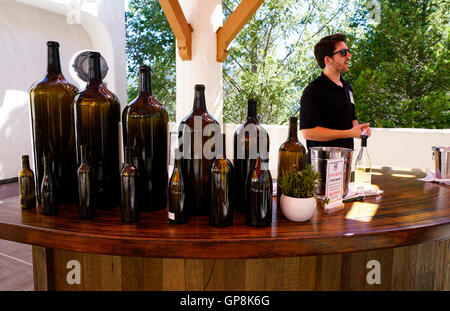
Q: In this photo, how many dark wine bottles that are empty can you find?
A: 13